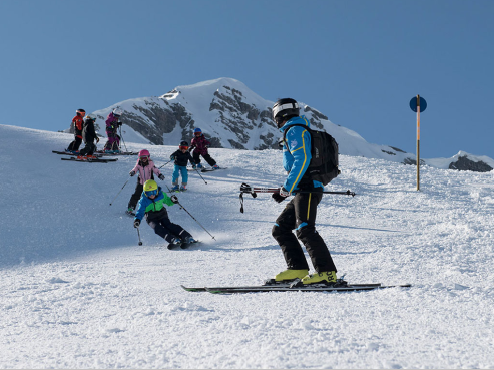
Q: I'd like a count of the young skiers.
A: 7